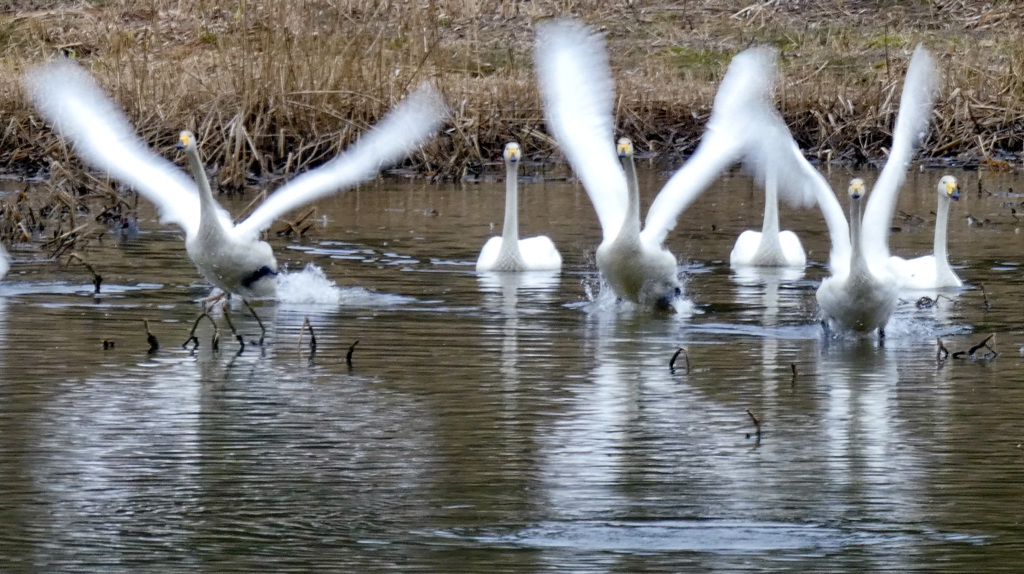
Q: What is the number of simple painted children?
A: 0